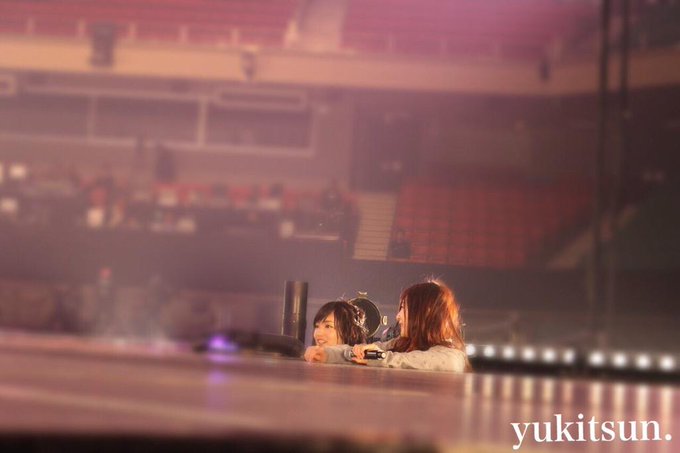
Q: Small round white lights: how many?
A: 10